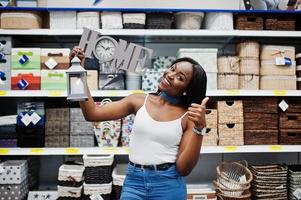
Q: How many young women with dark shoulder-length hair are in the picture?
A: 1